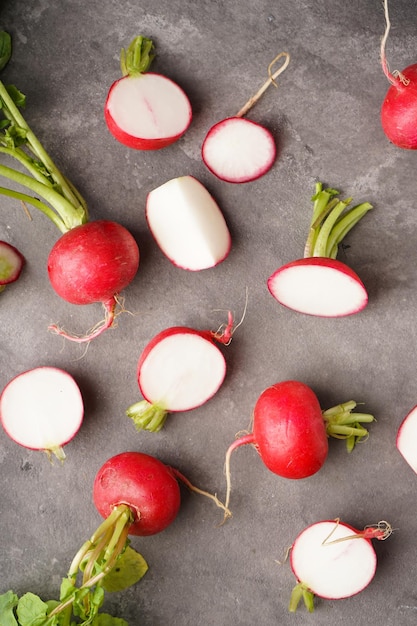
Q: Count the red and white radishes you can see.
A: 13